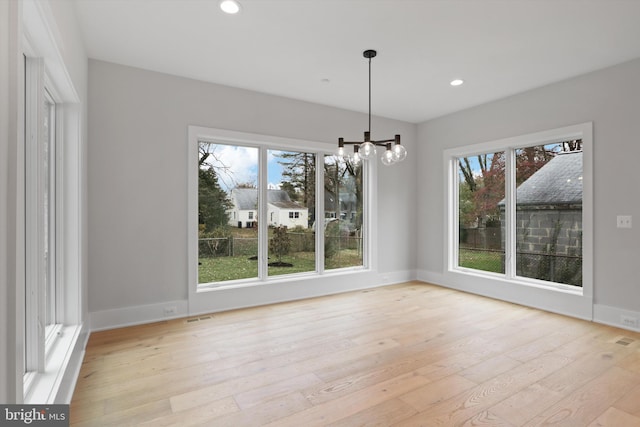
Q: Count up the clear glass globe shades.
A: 5